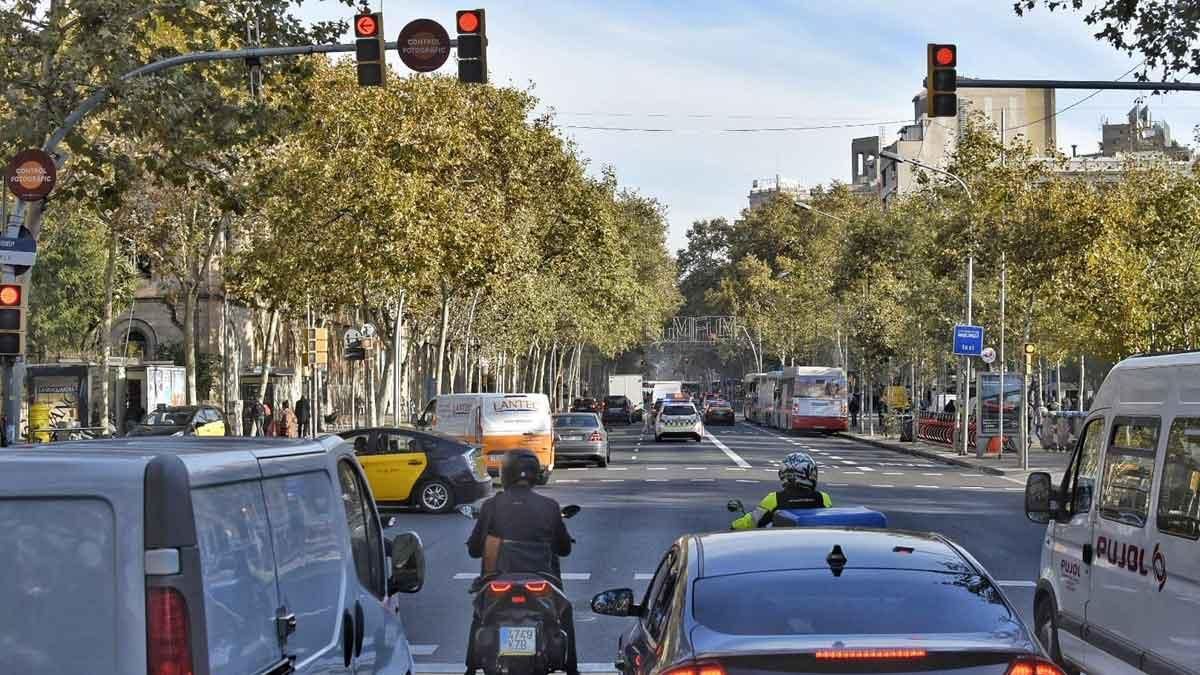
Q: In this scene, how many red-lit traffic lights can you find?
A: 4